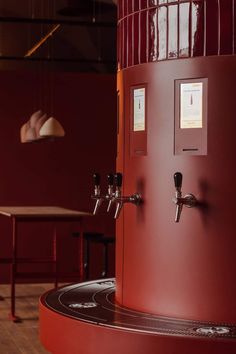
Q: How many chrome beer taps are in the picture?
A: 4